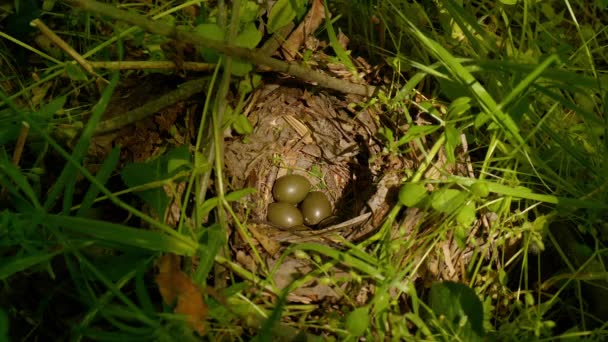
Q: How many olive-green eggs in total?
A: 3